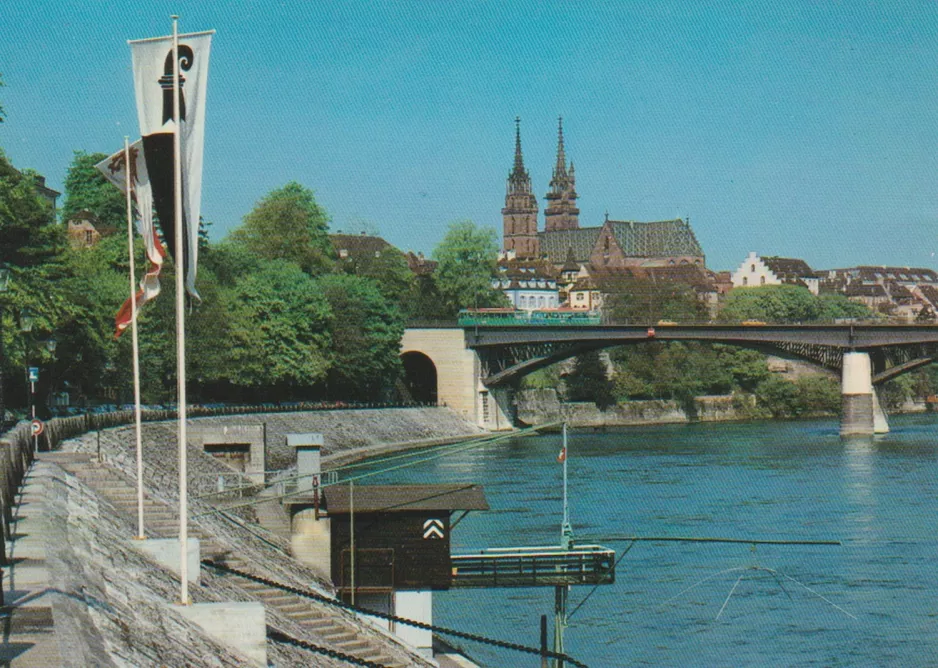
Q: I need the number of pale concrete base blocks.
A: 2